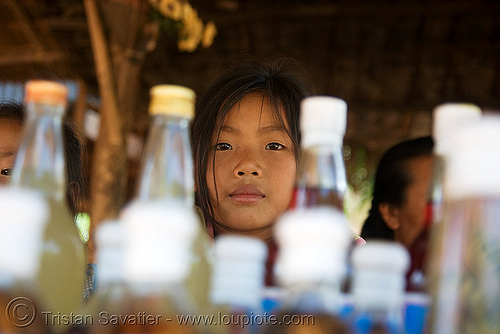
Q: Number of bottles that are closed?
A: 11